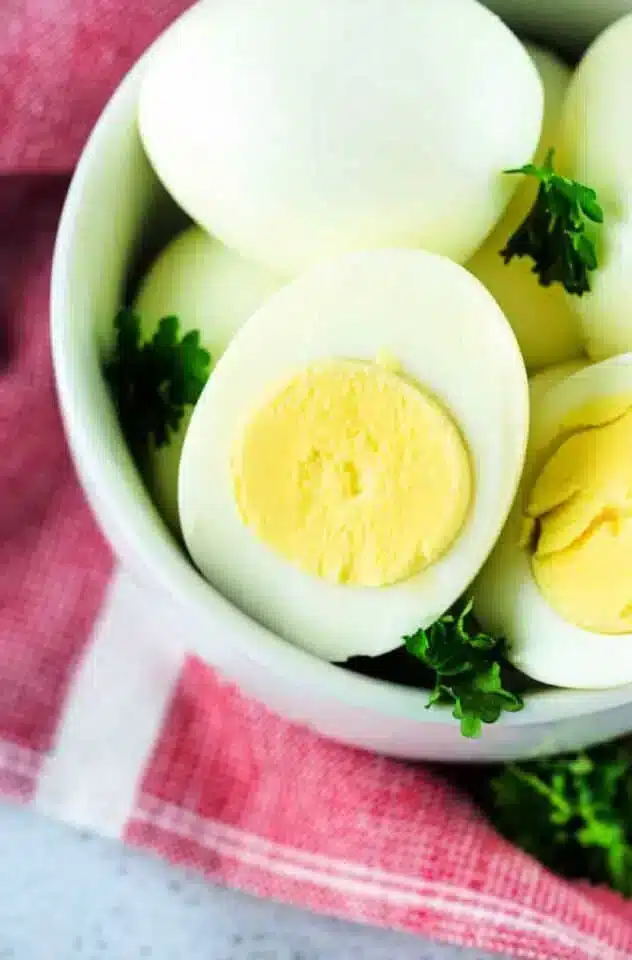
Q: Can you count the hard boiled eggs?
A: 6